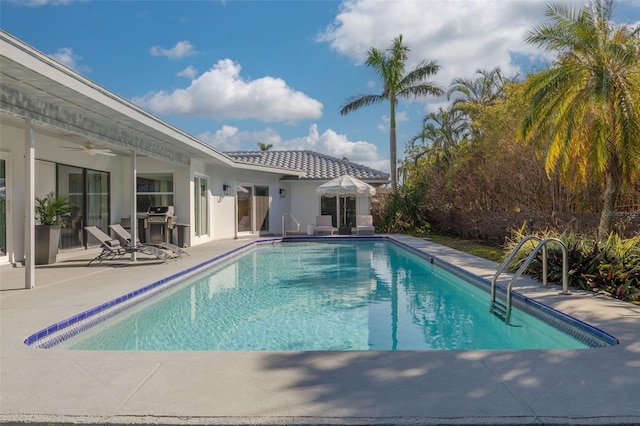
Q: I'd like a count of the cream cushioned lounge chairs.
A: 2